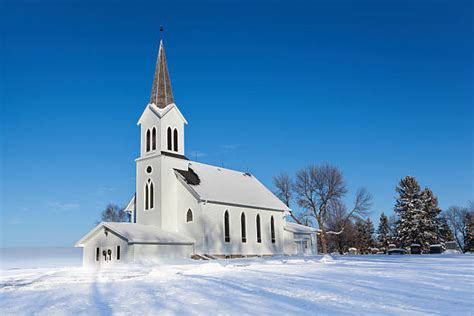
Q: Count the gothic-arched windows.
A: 11